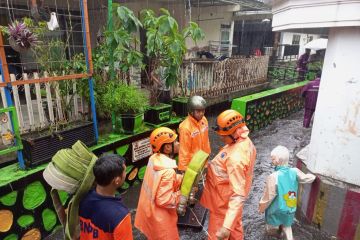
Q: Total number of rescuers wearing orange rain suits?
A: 3